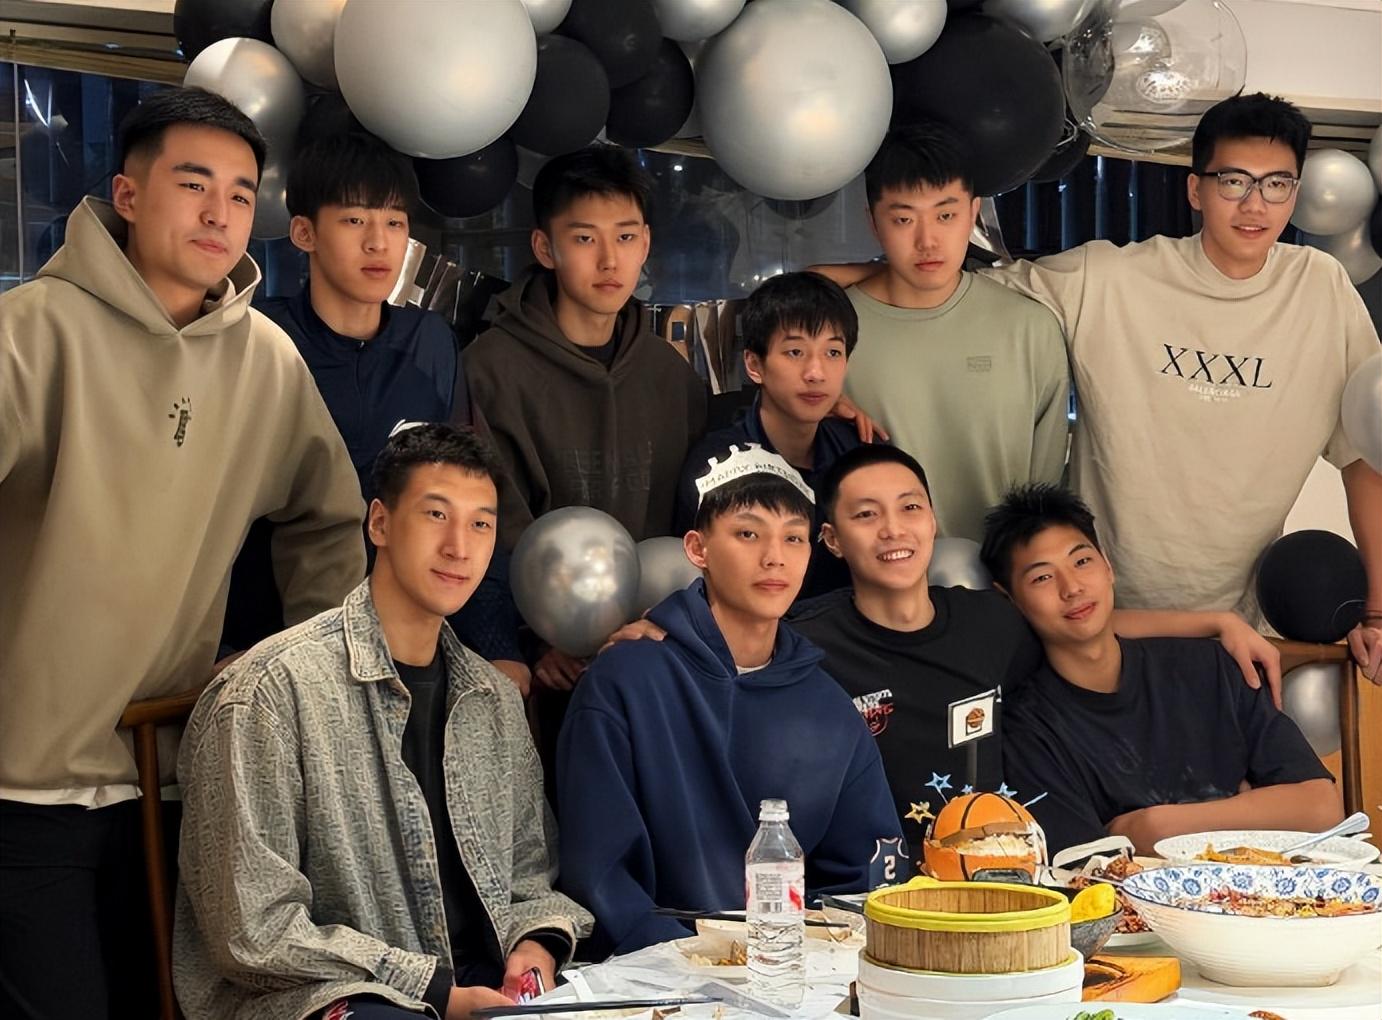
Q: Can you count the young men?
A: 10